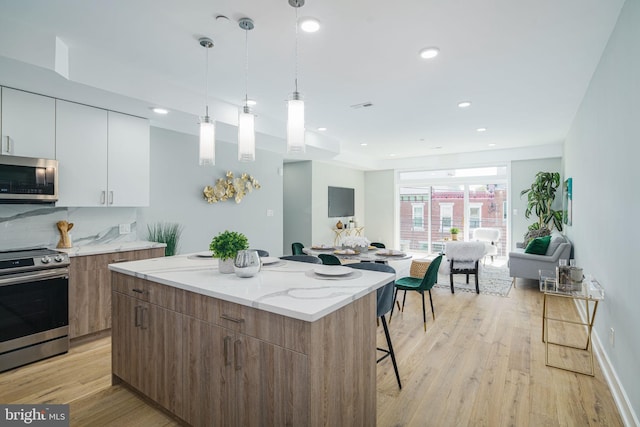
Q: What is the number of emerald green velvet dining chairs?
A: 4